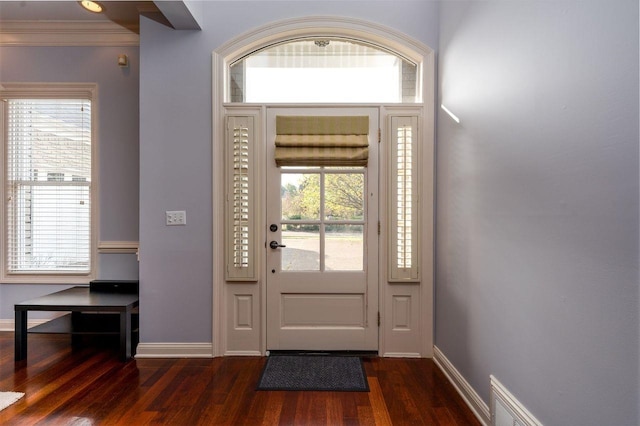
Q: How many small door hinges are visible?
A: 3